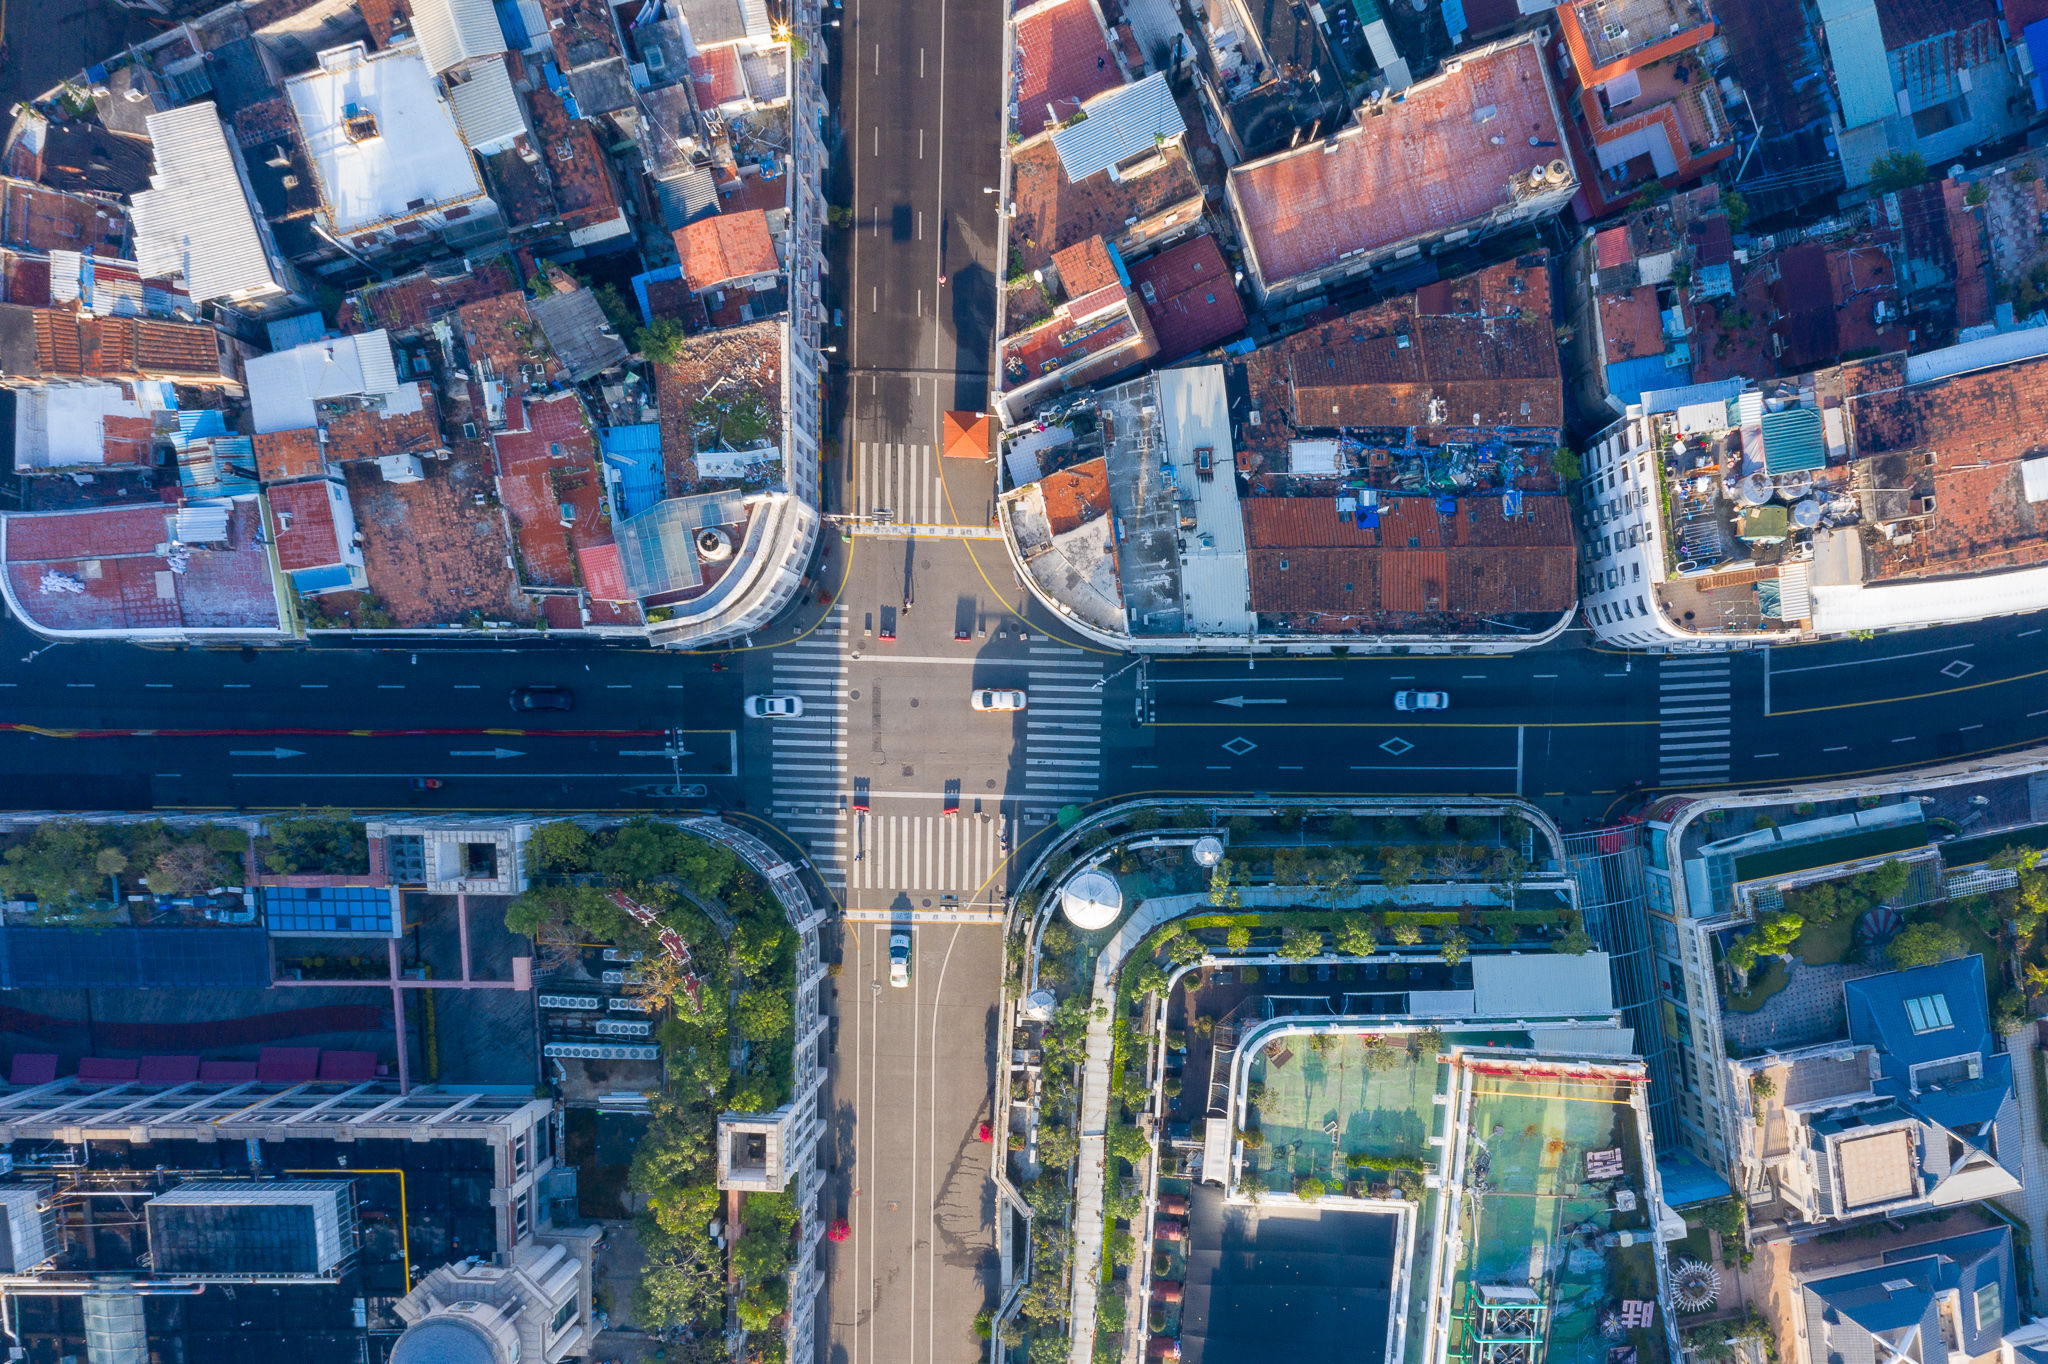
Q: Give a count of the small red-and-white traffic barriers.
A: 4